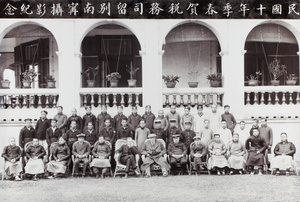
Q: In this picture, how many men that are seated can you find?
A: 13